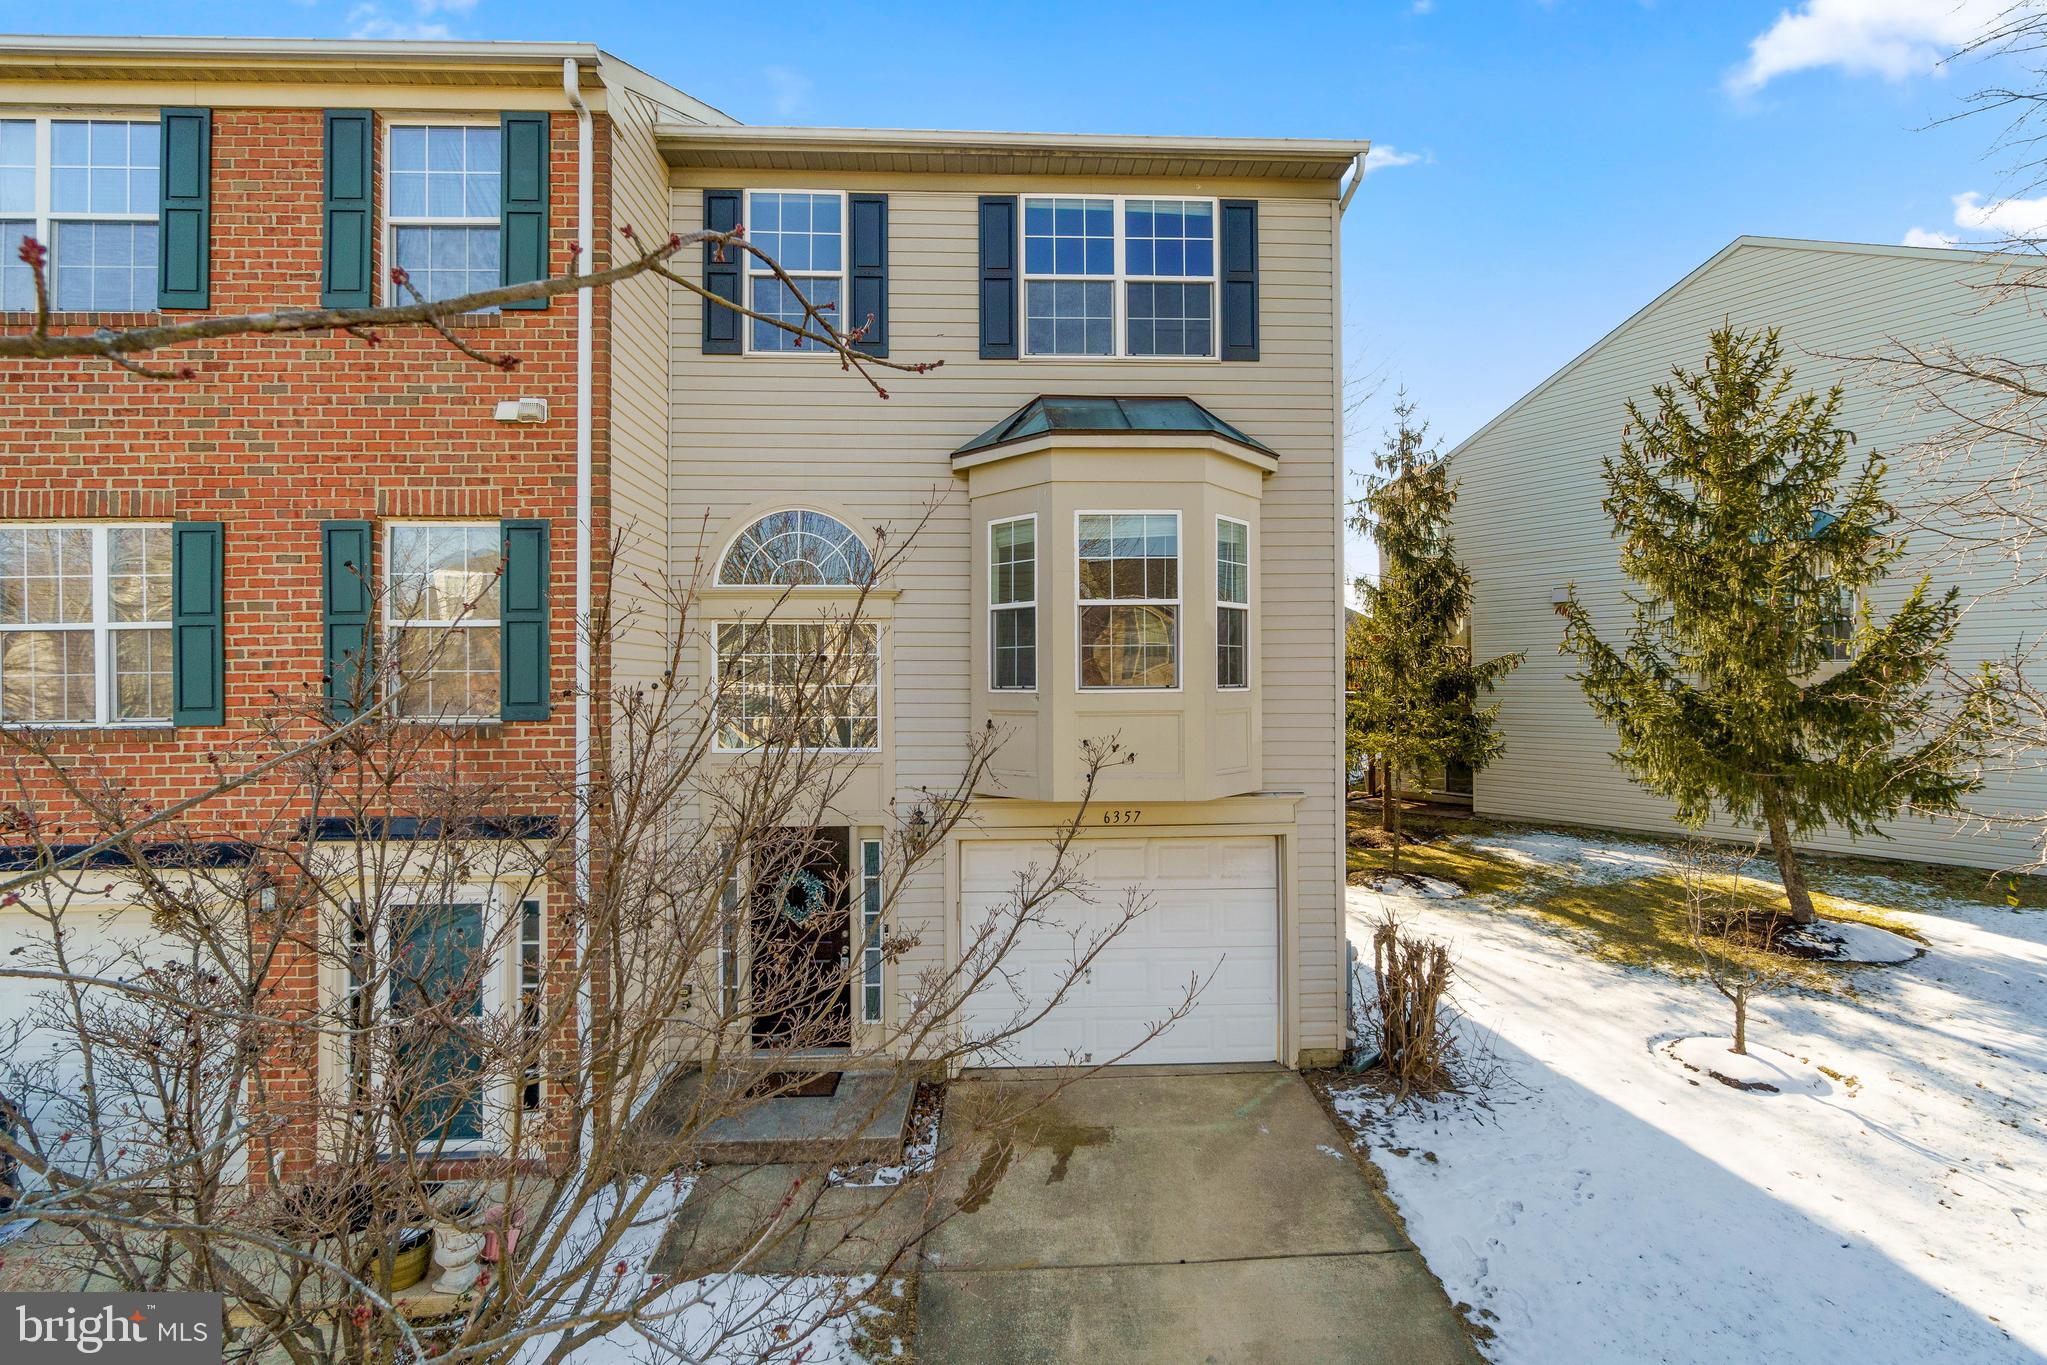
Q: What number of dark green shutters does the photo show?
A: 6